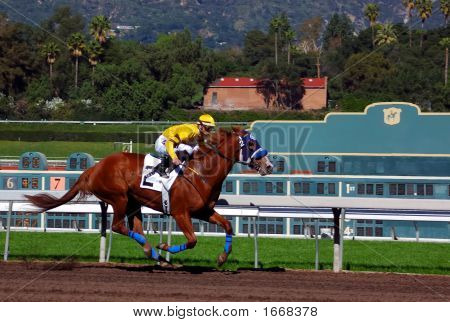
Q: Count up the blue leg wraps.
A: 4